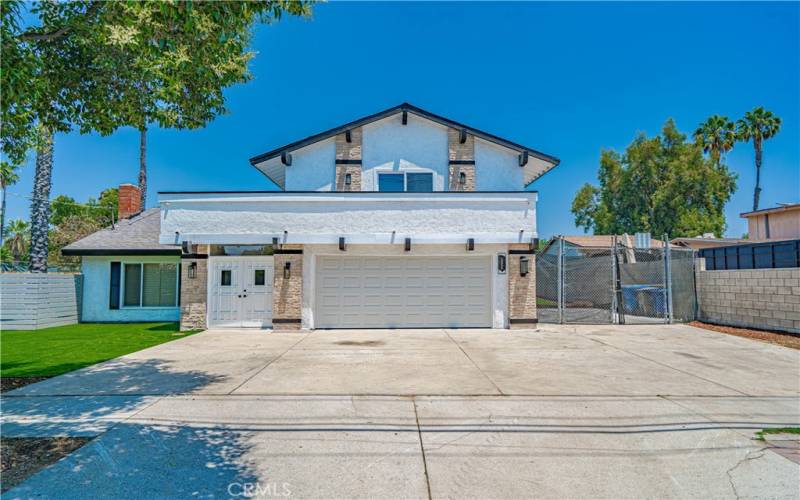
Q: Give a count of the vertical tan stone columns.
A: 5